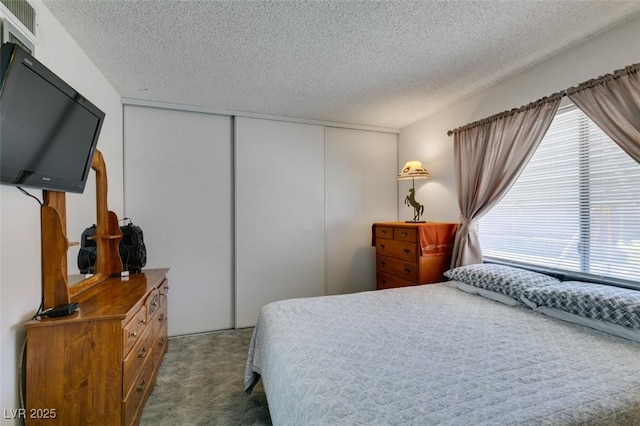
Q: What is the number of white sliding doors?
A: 3